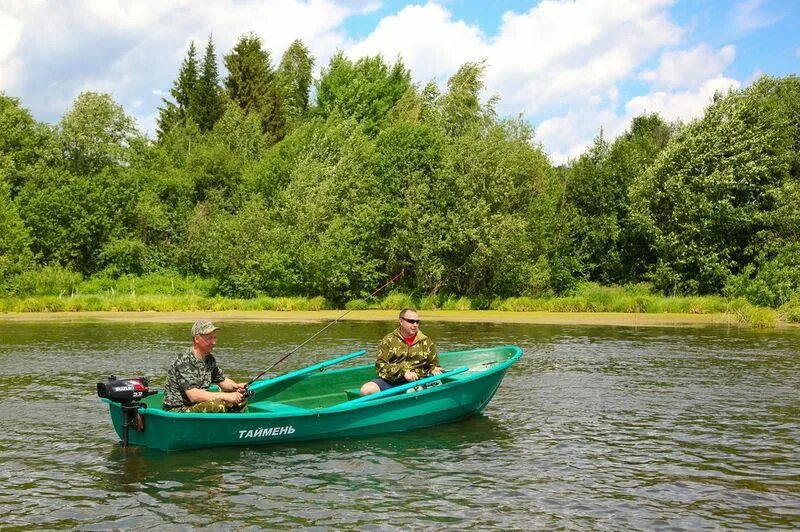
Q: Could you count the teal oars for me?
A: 2